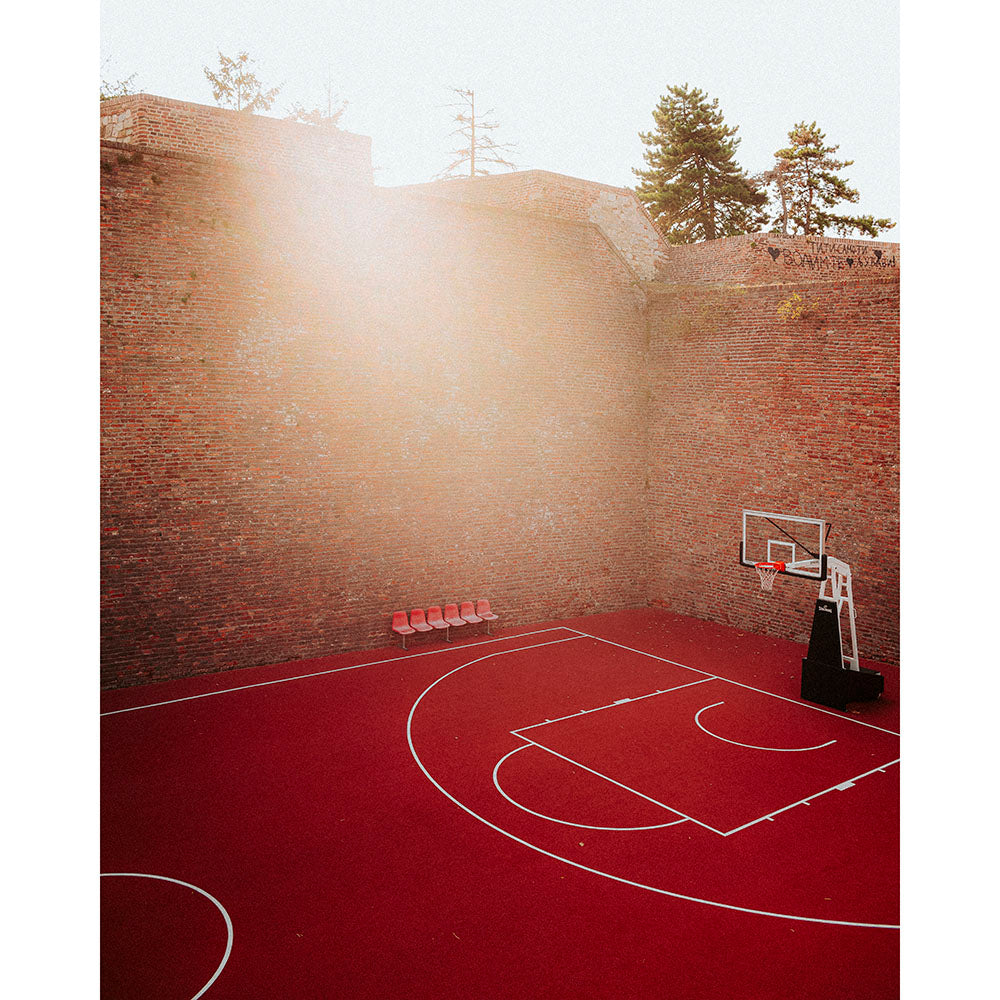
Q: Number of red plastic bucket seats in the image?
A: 6